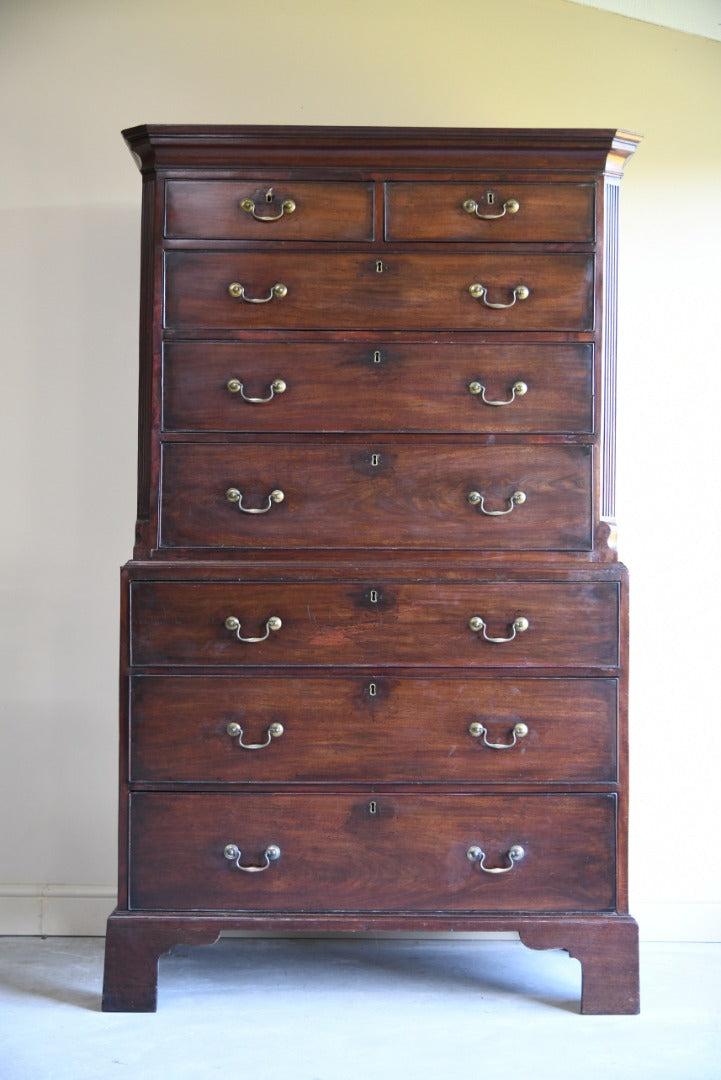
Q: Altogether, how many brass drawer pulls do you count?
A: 14